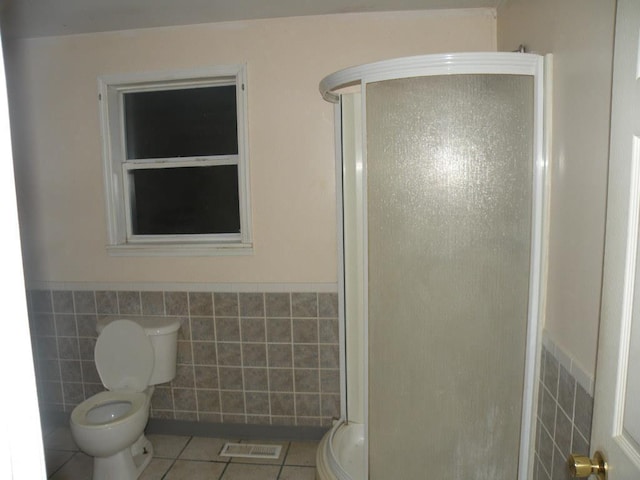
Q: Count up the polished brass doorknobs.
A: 1